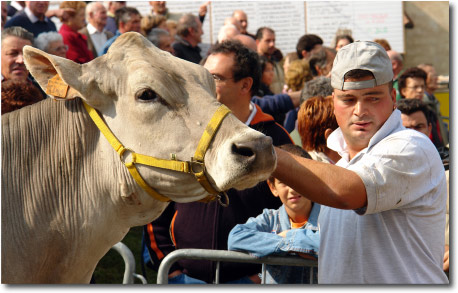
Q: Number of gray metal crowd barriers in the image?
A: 2